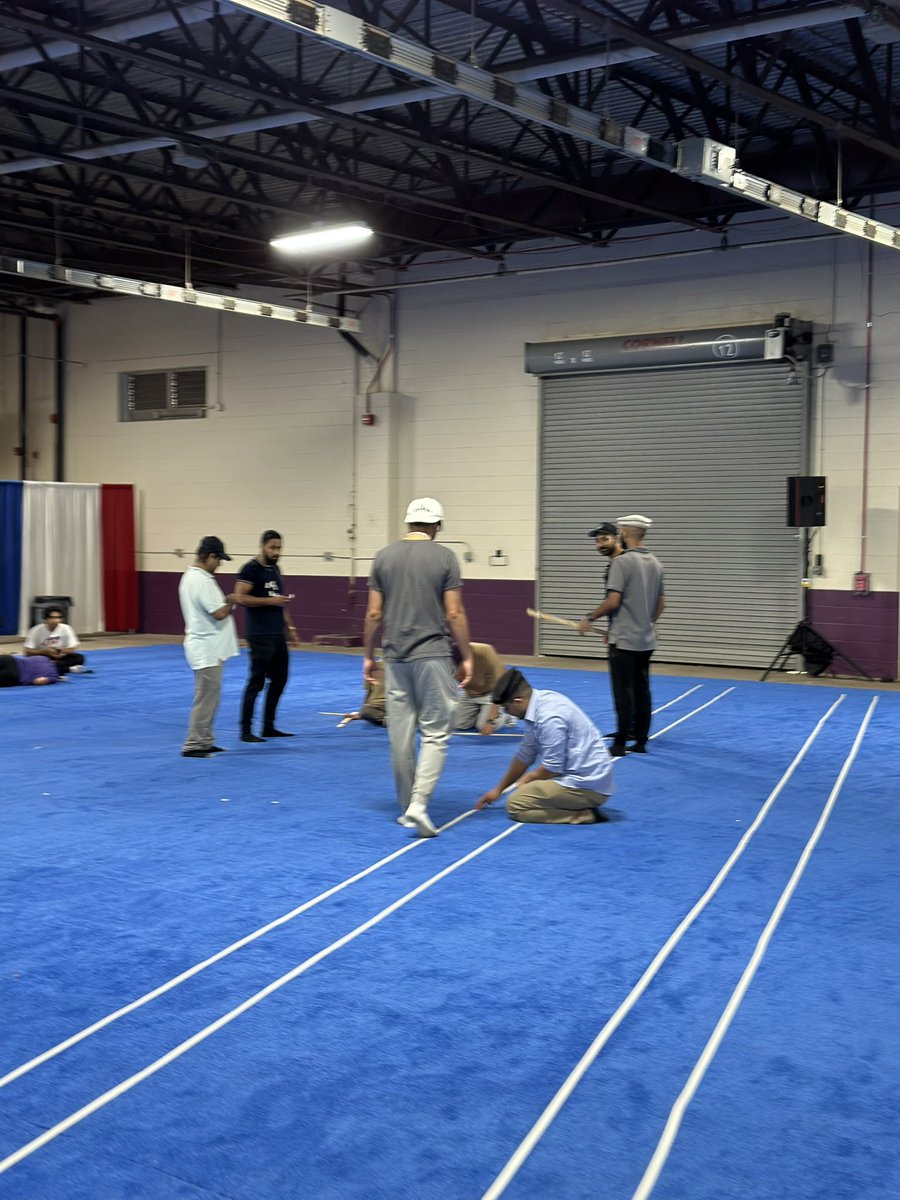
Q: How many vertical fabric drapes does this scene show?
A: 3